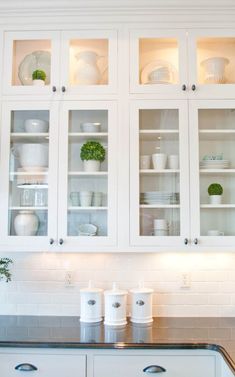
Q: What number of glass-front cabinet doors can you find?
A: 8